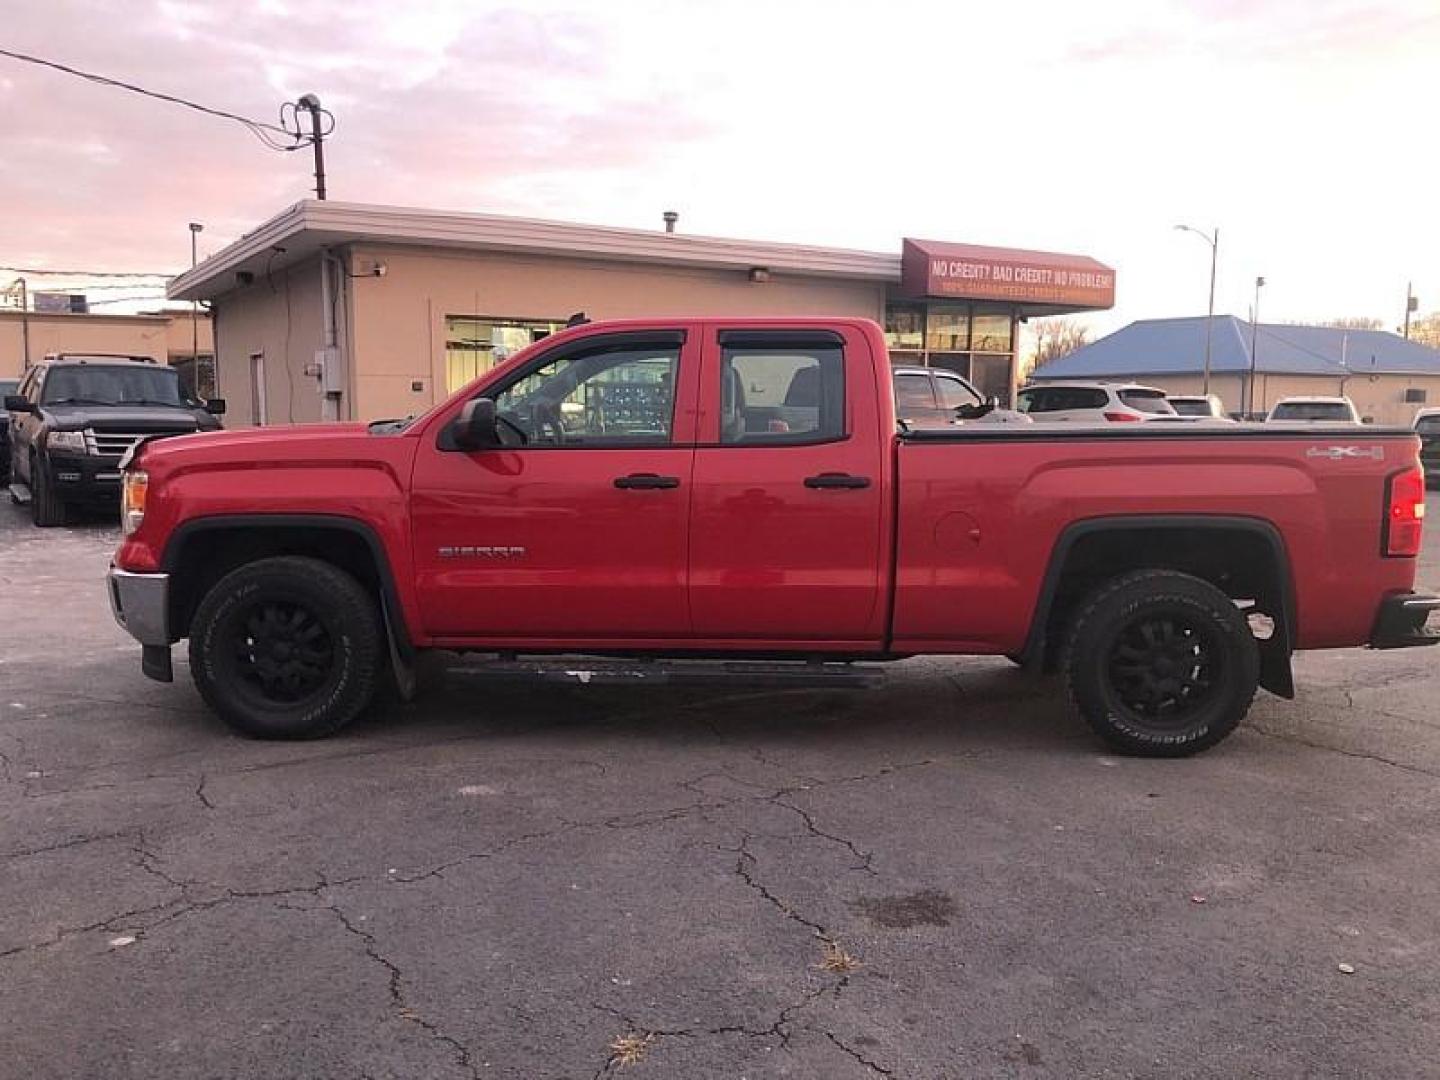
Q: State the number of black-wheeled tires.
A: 2